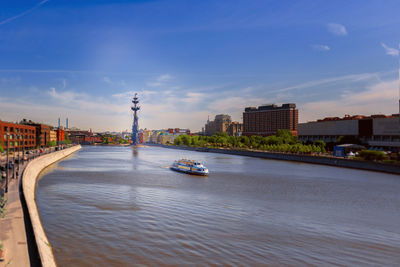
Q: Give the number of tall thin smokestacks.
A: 2